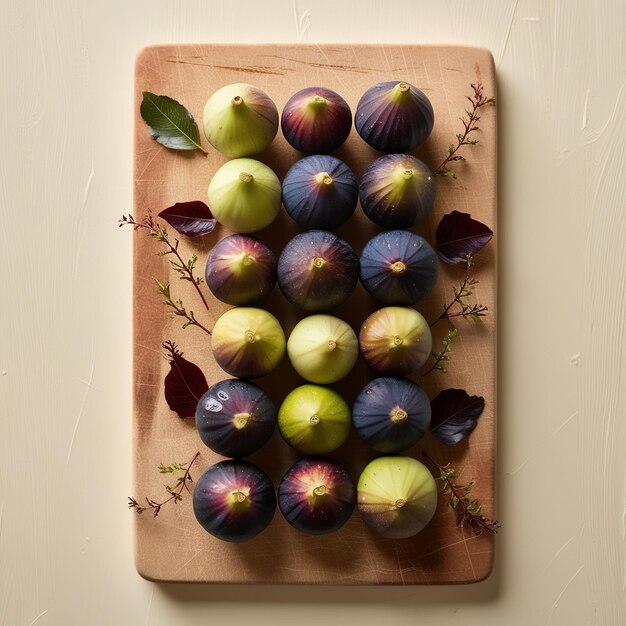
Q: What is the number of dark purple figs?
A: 11